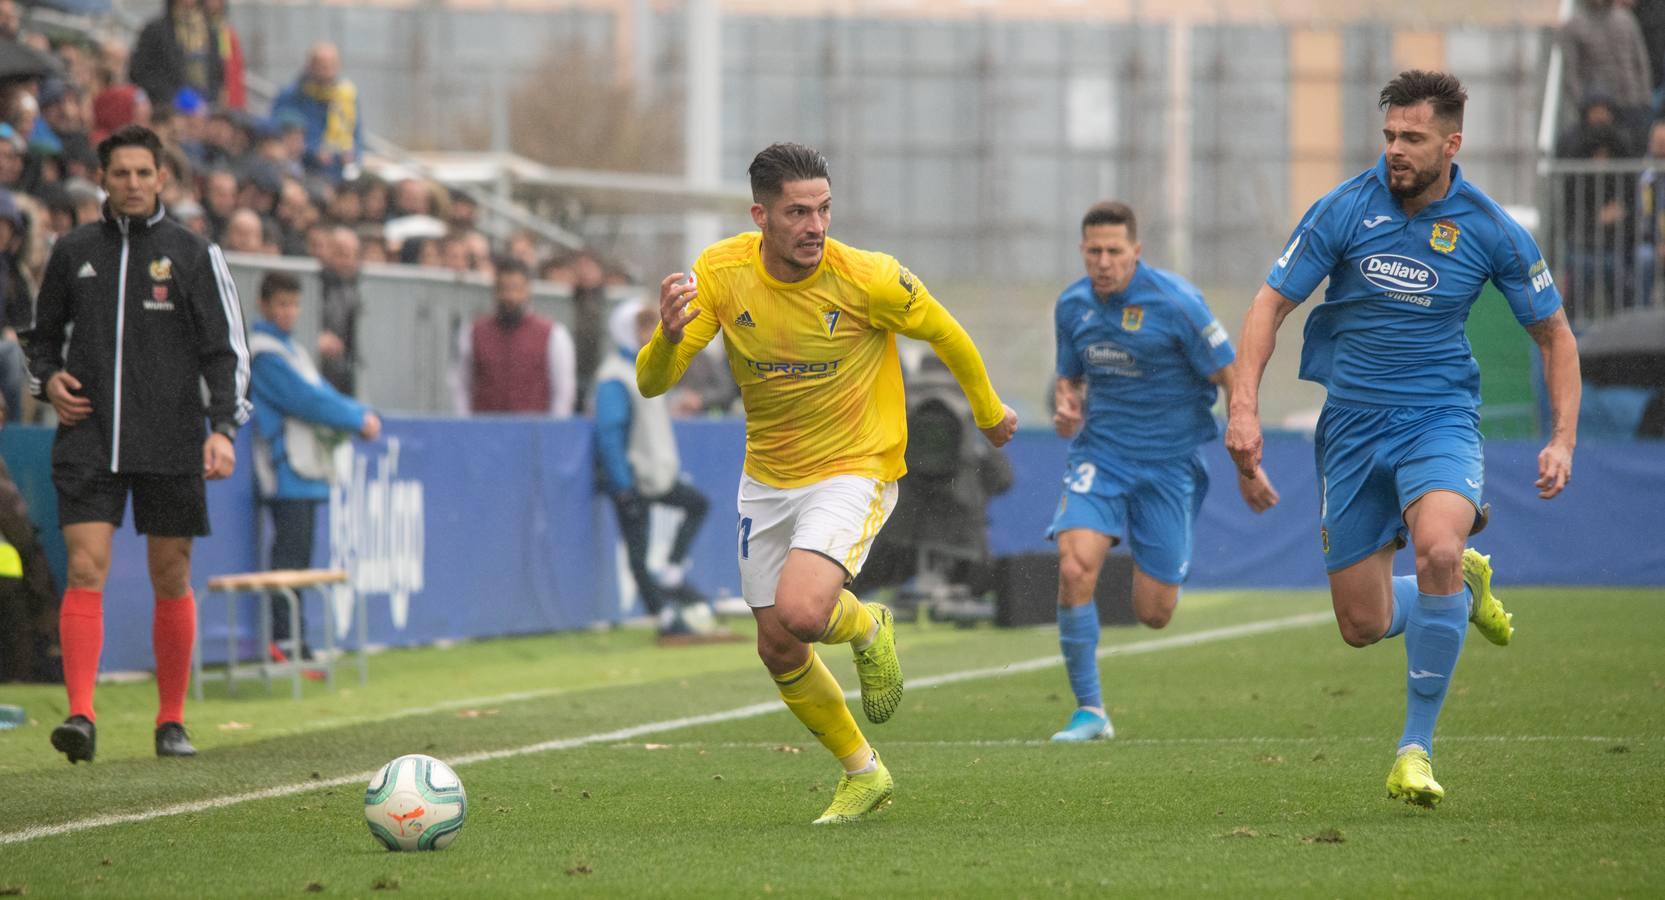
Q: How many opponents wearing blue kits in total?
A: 2